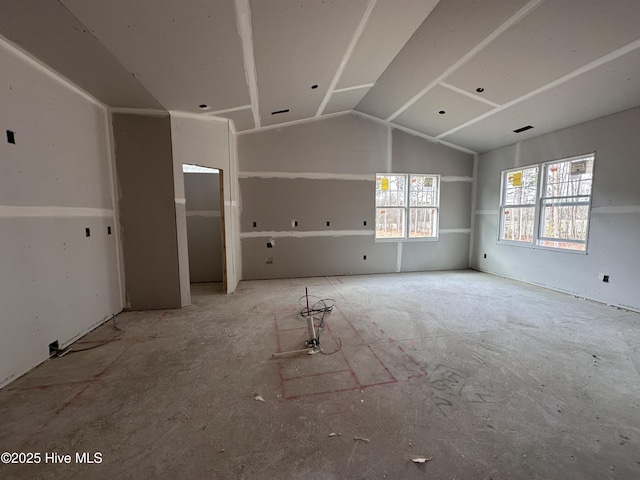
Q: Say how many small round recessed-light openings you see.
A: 4